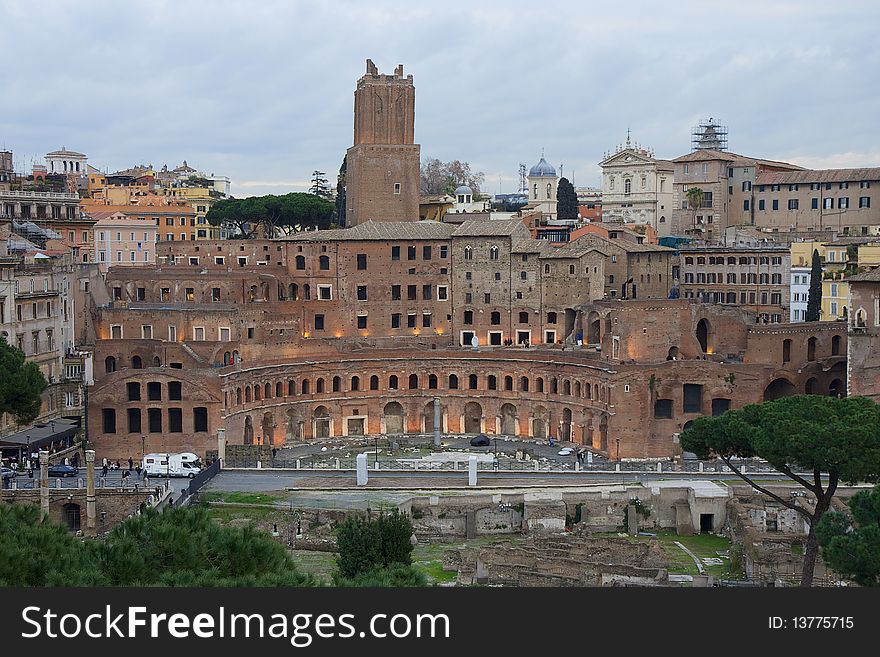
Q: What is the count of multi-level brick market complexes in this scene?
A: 1